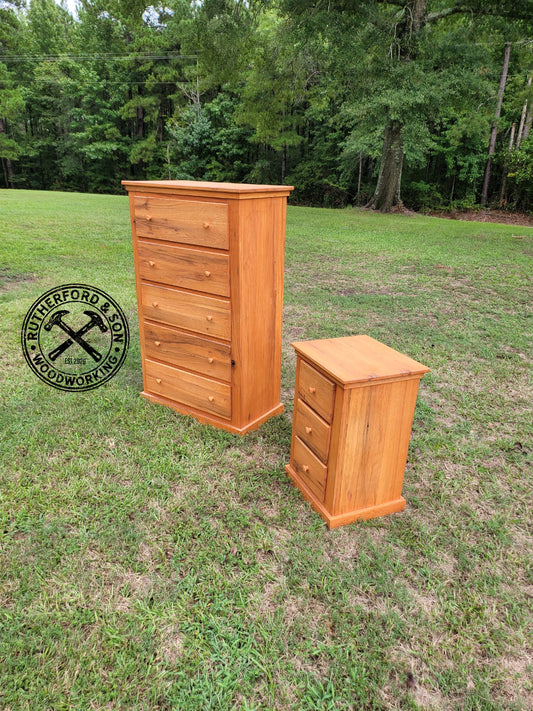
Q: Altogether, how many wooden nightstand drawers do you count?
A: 3